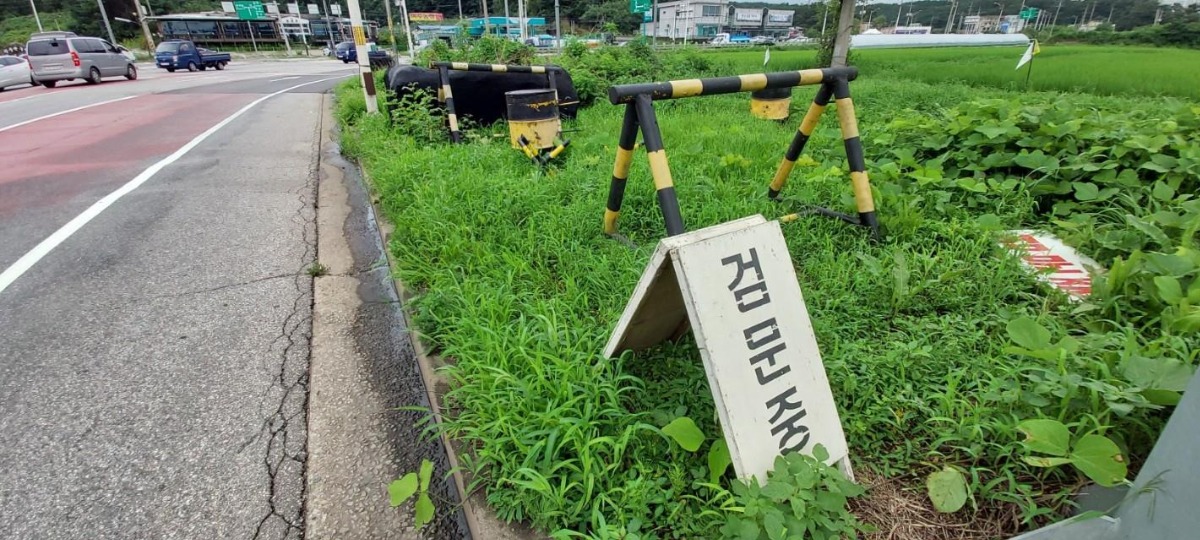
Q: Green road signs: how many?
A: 3